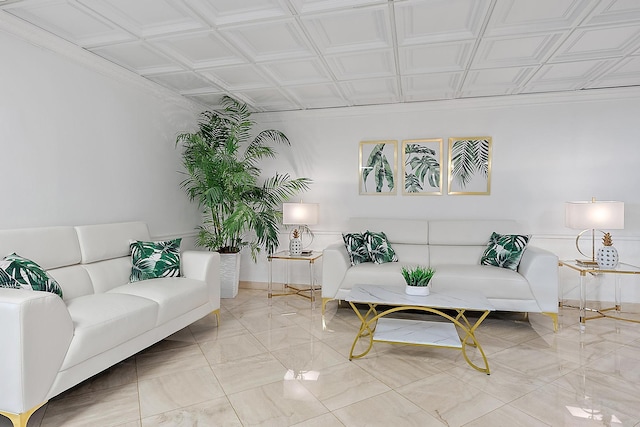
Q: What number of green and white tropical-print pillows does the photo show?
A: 5